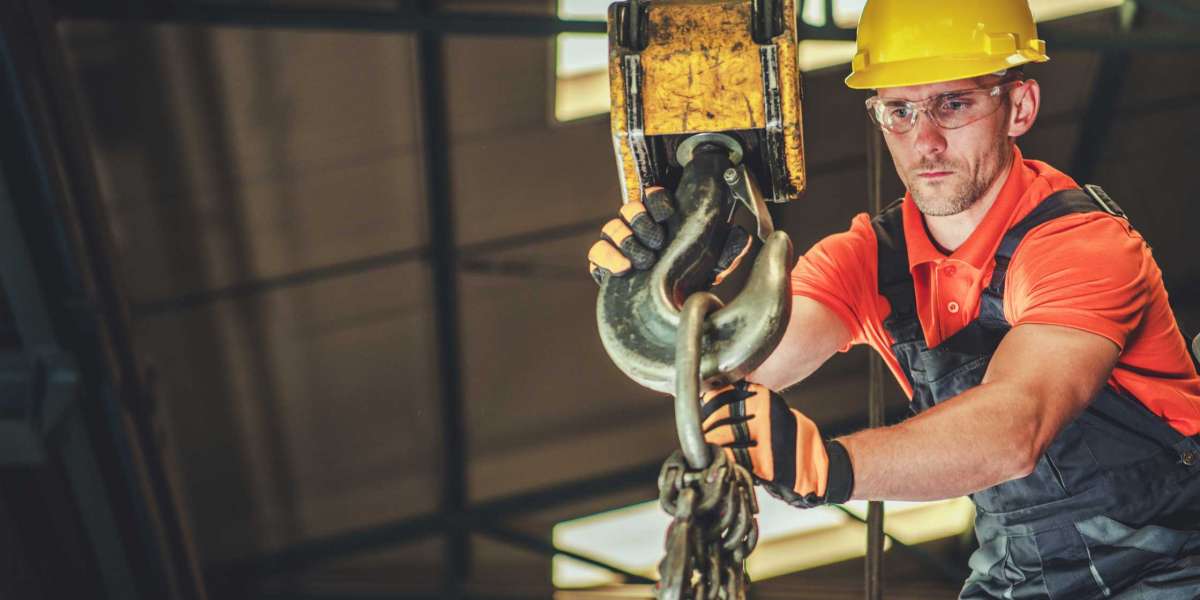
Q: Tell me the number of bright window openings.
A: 2